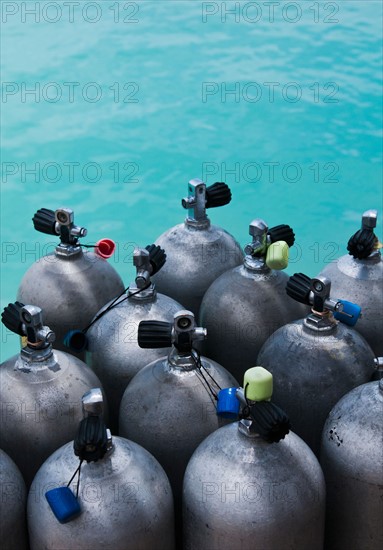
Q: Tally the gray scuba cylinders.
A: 12